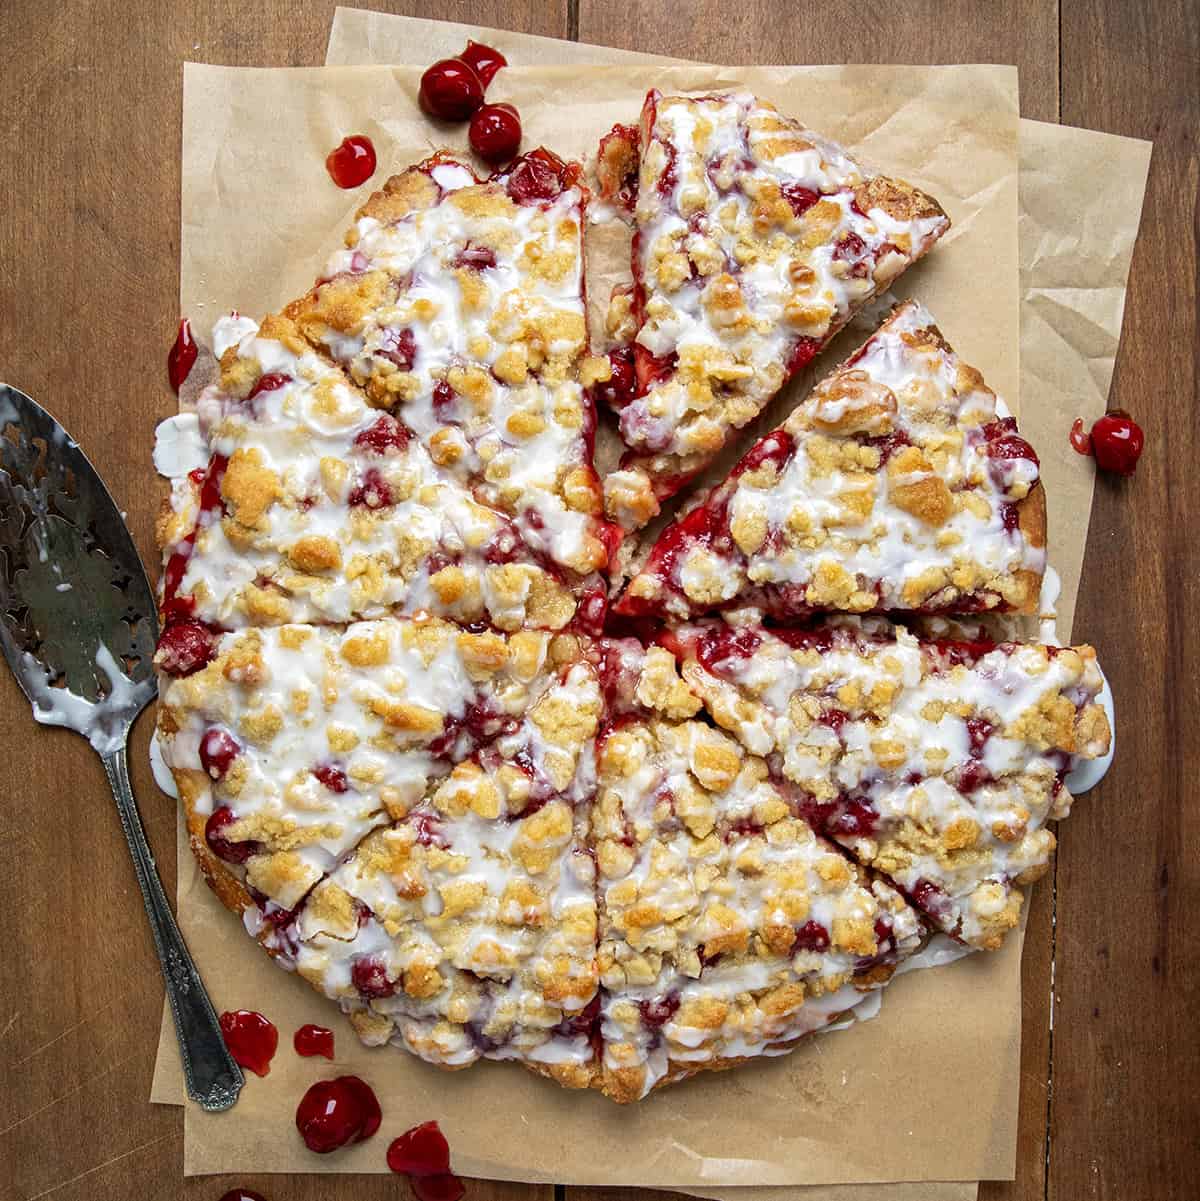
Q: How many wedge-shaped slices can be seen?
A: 8